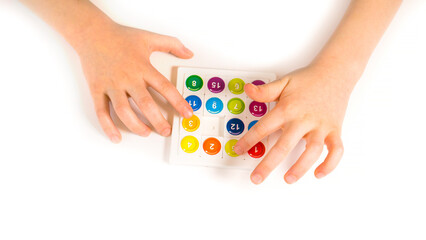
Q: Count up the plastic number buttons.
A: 15